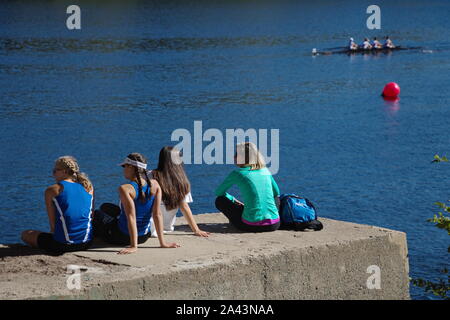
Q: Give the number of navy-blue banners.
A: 0